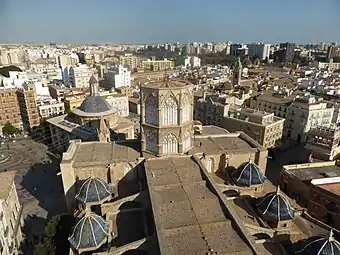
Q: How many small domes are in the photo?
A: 5